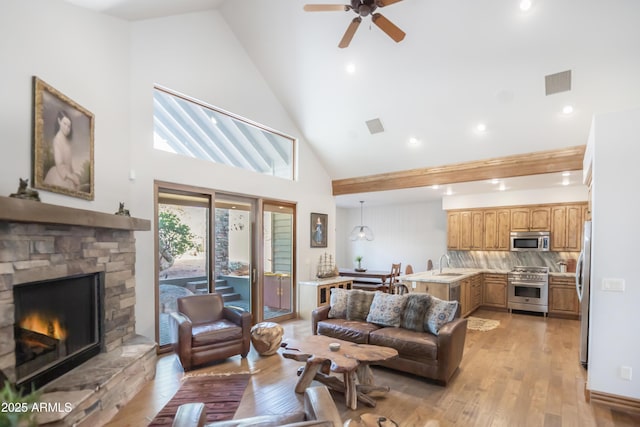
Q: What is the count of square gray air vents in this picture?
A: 2